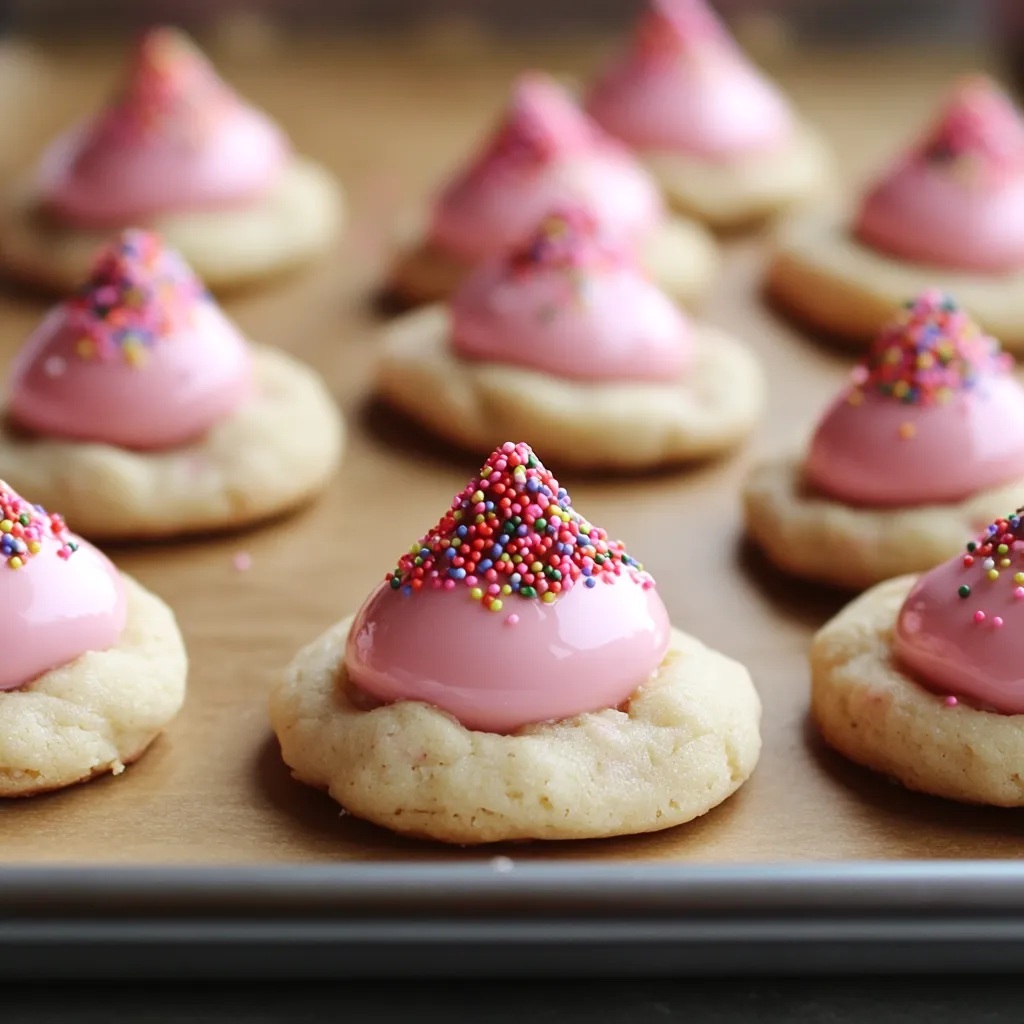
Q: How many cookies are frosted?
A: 10